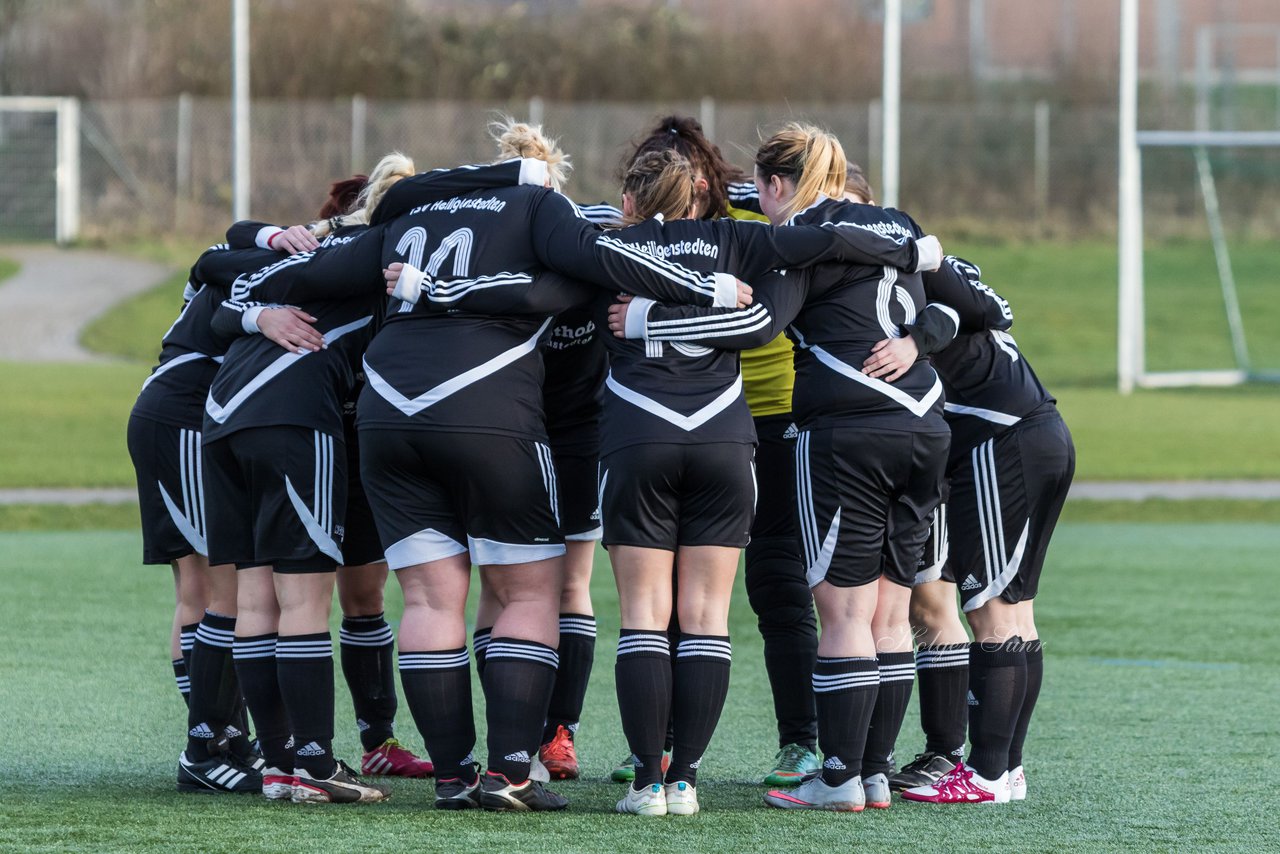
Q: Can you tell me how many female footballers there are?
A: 11